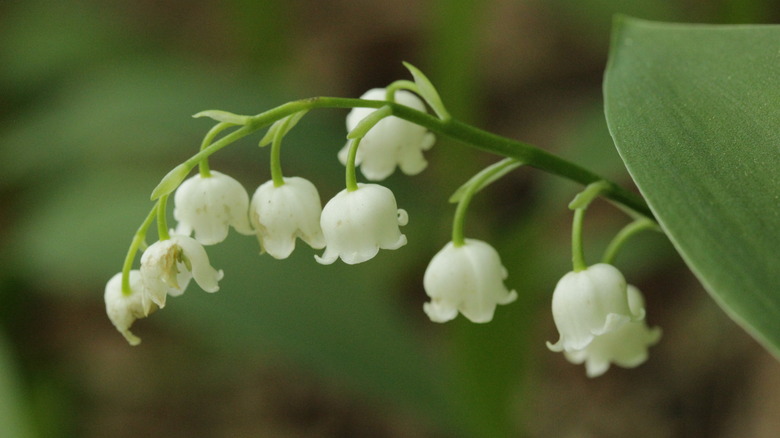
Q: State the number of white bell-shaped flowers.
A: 9